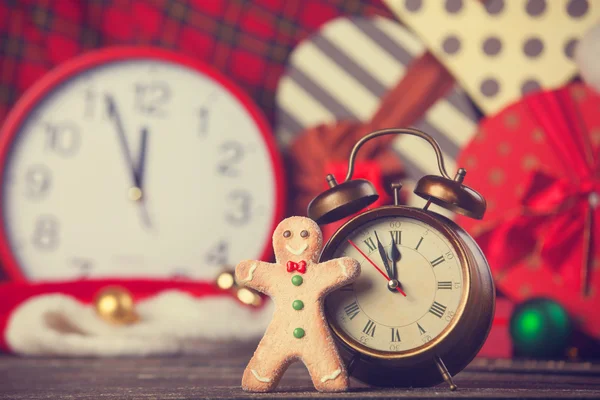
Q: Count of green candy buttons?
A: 3